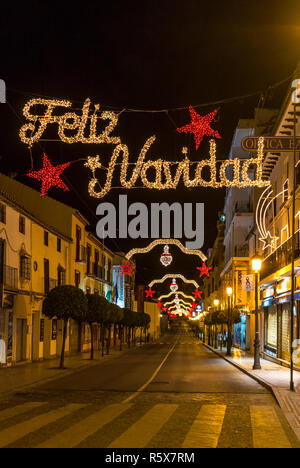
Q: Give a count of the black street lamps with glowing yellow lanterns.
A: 3